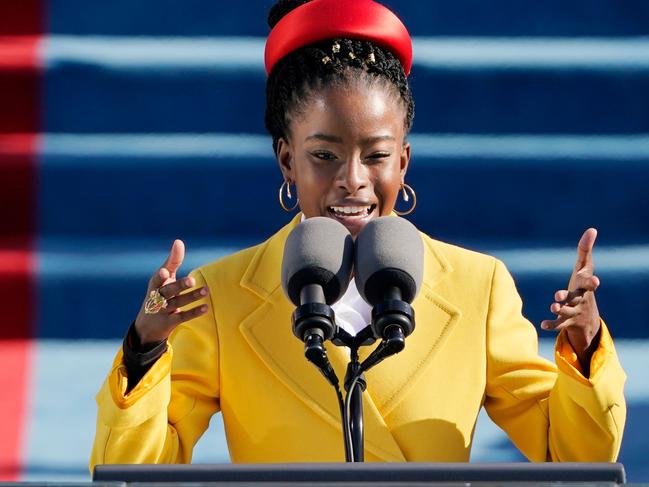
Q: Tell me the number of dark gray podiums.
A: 1